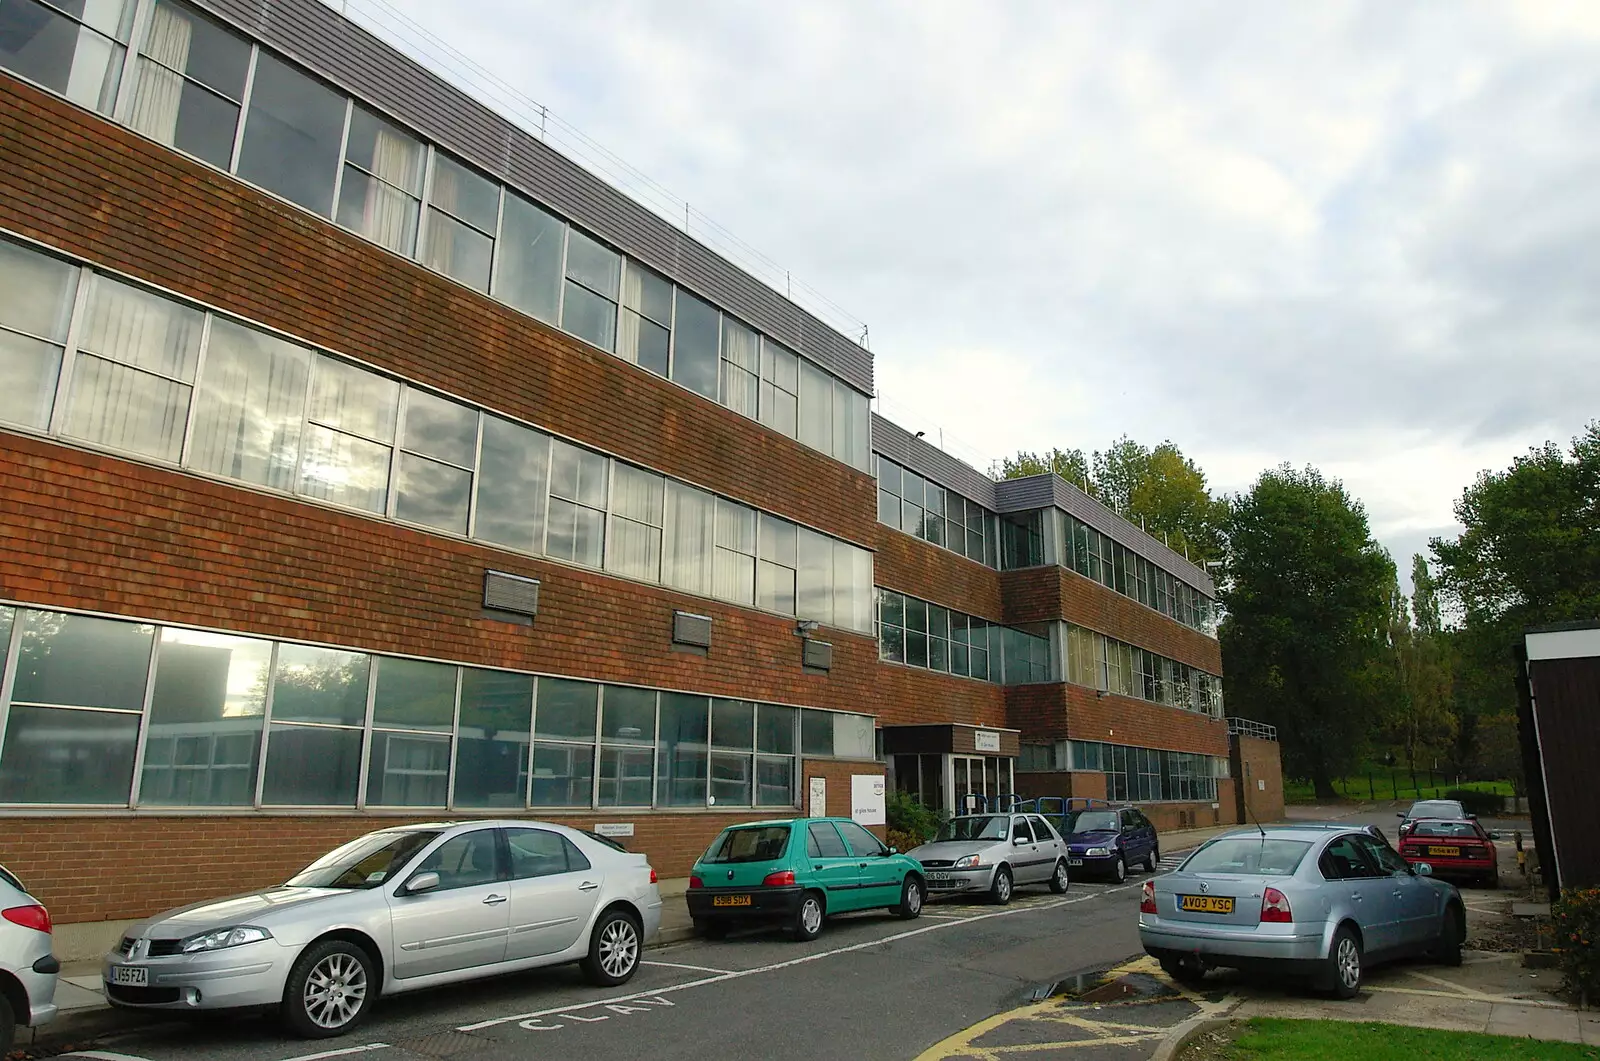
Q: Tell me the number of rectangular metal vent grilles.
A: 3